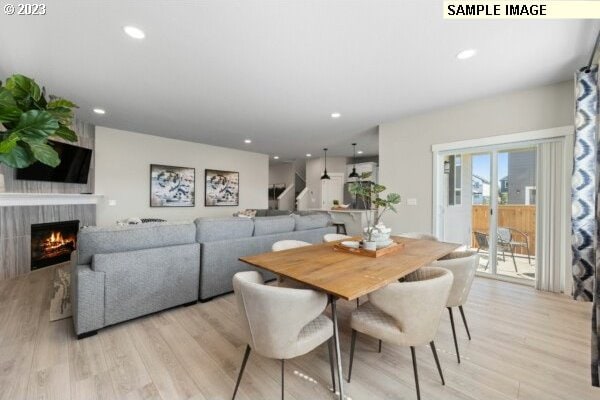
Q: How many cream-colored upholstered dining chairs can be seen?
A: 6